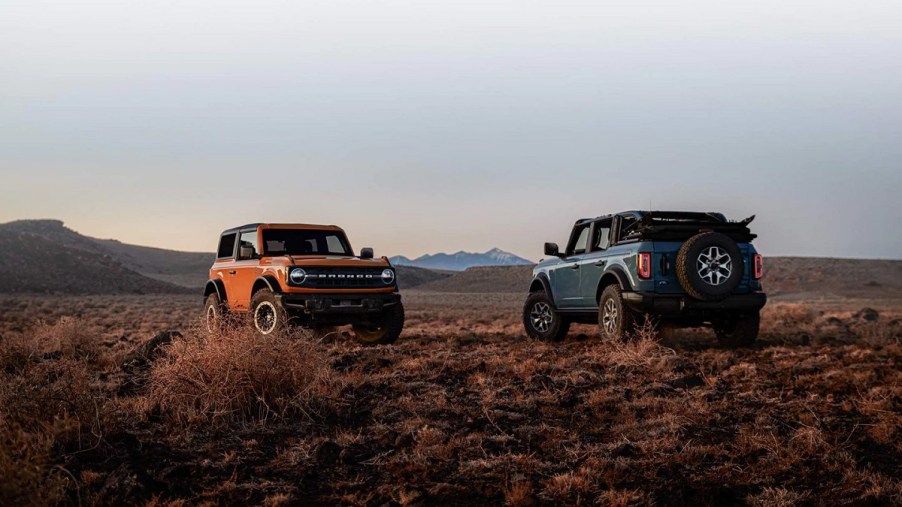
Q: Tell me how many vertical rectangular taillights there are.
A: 2